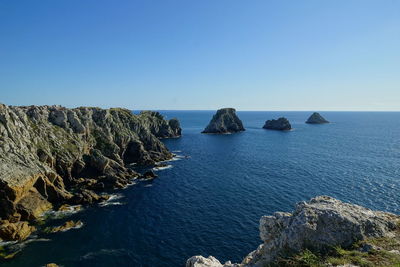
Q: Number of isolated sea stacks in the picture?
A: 3